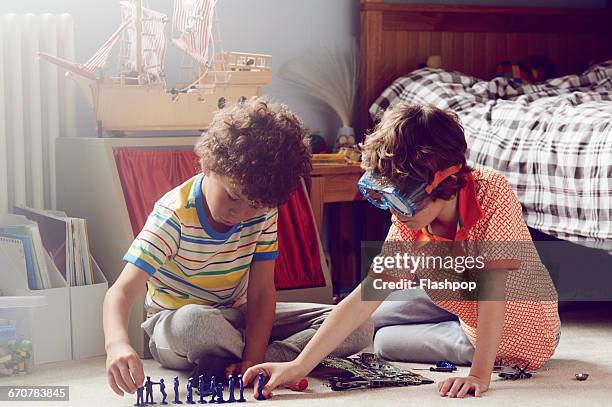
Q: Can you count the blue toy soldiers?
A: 11